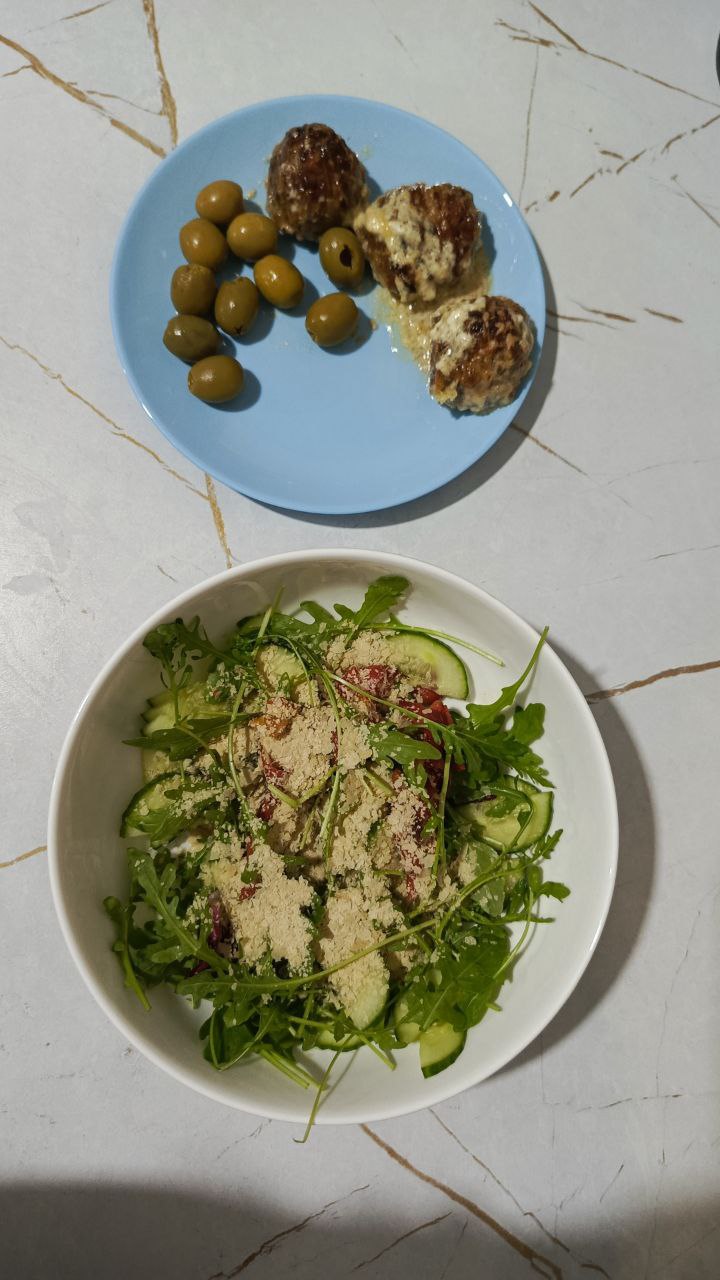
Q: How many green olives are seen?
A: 10